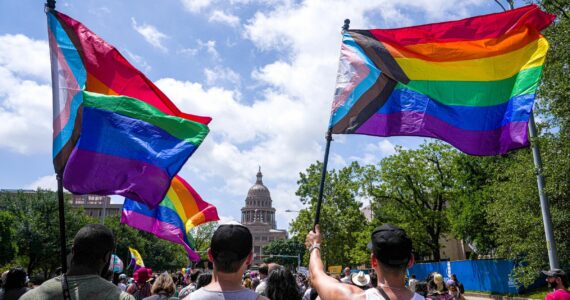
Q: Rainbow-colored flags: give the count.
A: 3